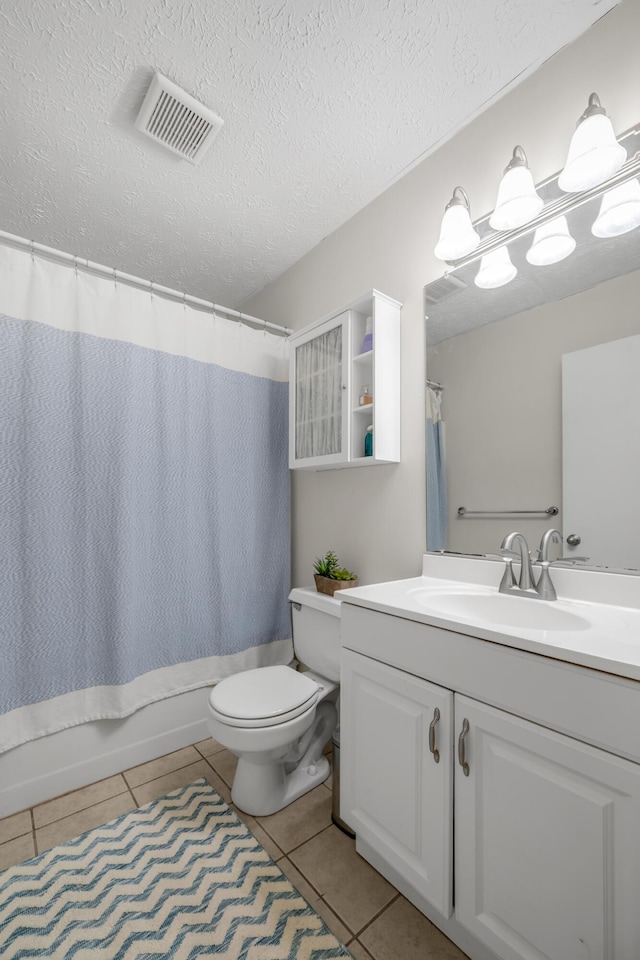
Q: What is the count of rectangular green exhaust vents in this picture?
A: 0